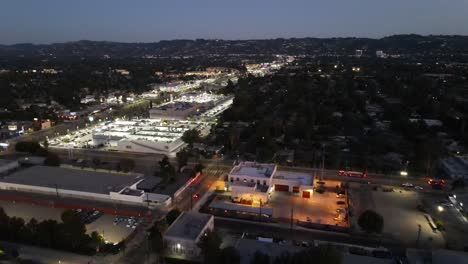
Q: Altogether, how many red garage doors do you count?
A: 3